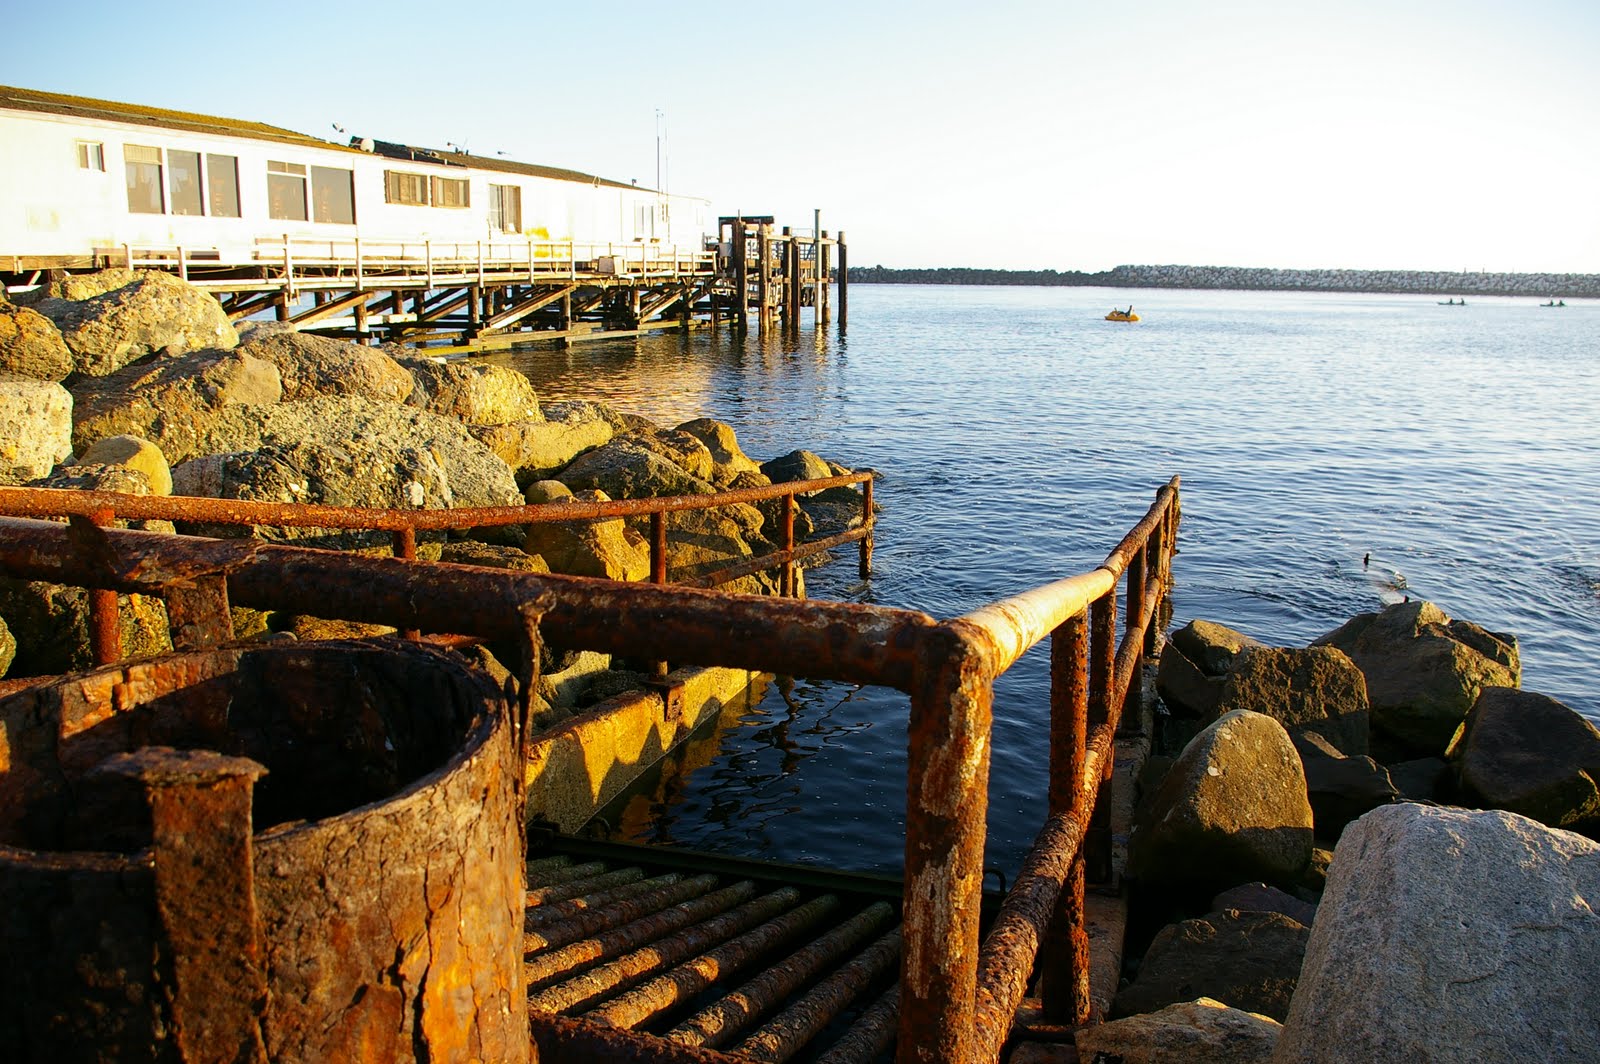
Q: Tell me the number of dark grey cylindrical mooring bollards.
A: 0